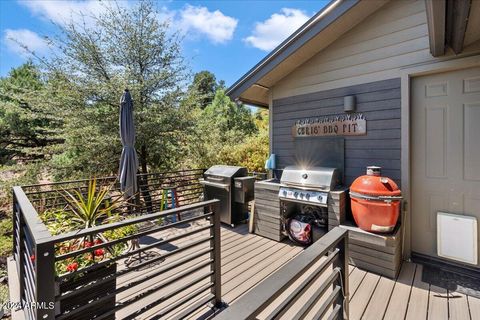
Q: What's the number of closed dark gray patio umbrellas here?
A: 1